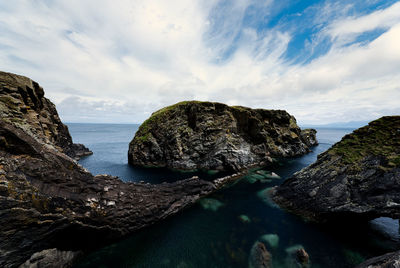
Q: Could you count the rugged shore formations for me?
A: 3